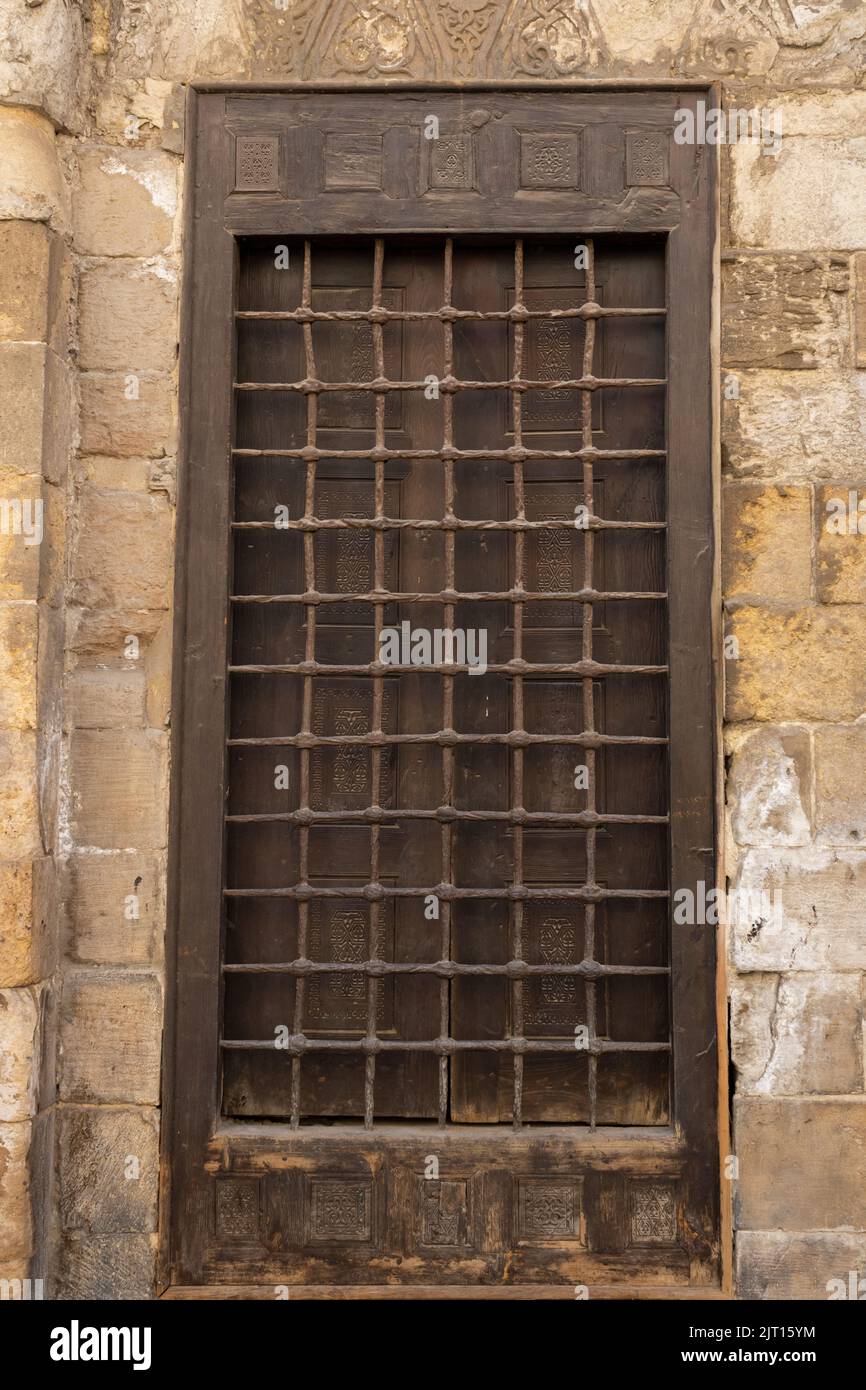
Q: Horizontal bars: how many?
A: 11